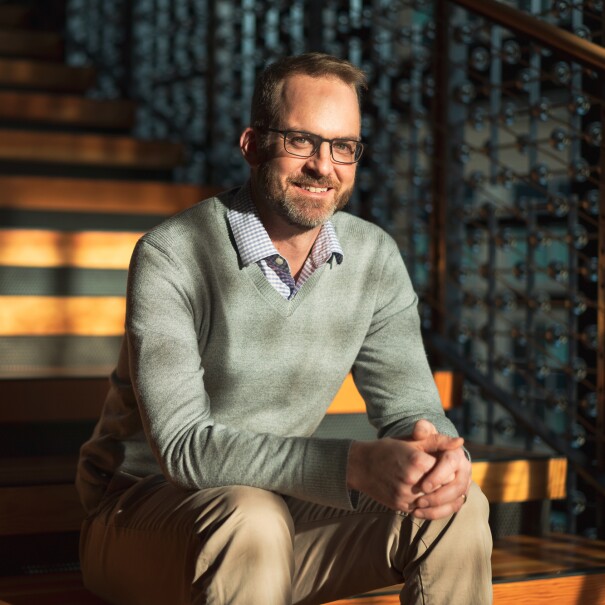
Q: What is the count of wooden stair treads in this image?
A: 11